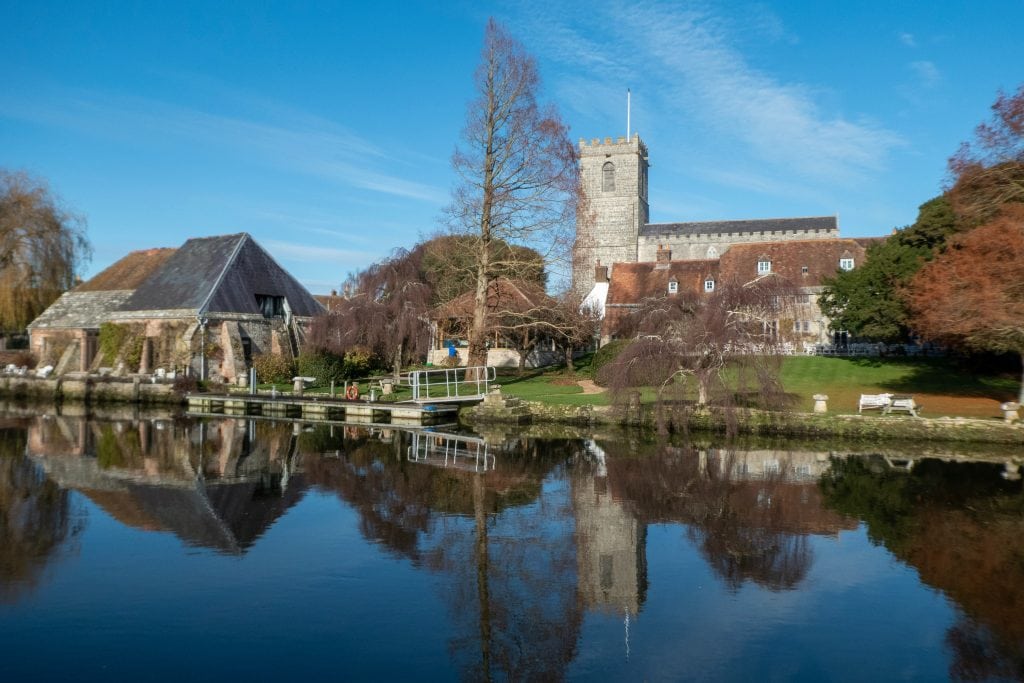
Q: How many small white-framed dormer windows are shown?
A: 4